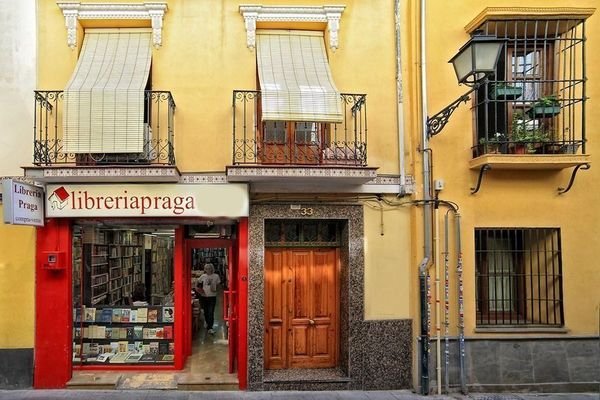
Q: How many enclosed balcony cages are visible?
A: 1